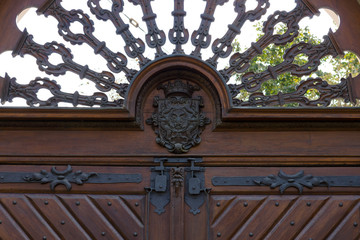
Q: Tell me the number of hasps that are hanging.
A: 2